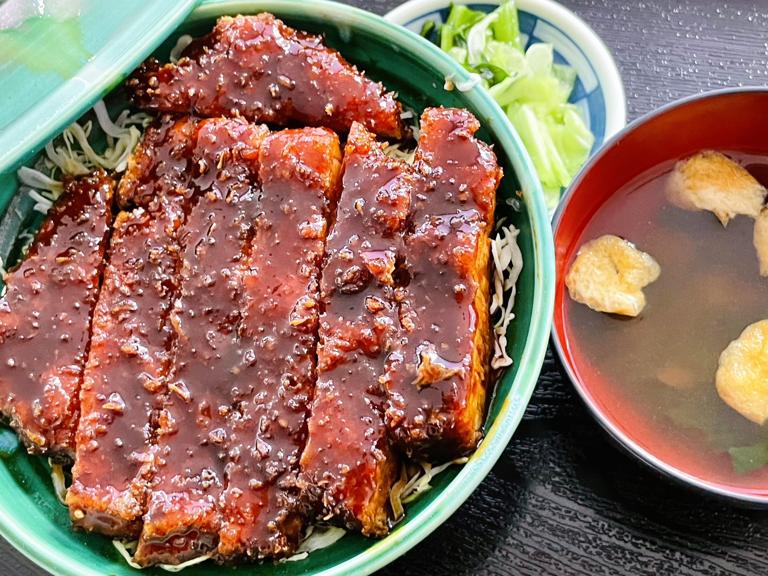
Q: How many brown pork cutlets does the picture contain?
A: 7